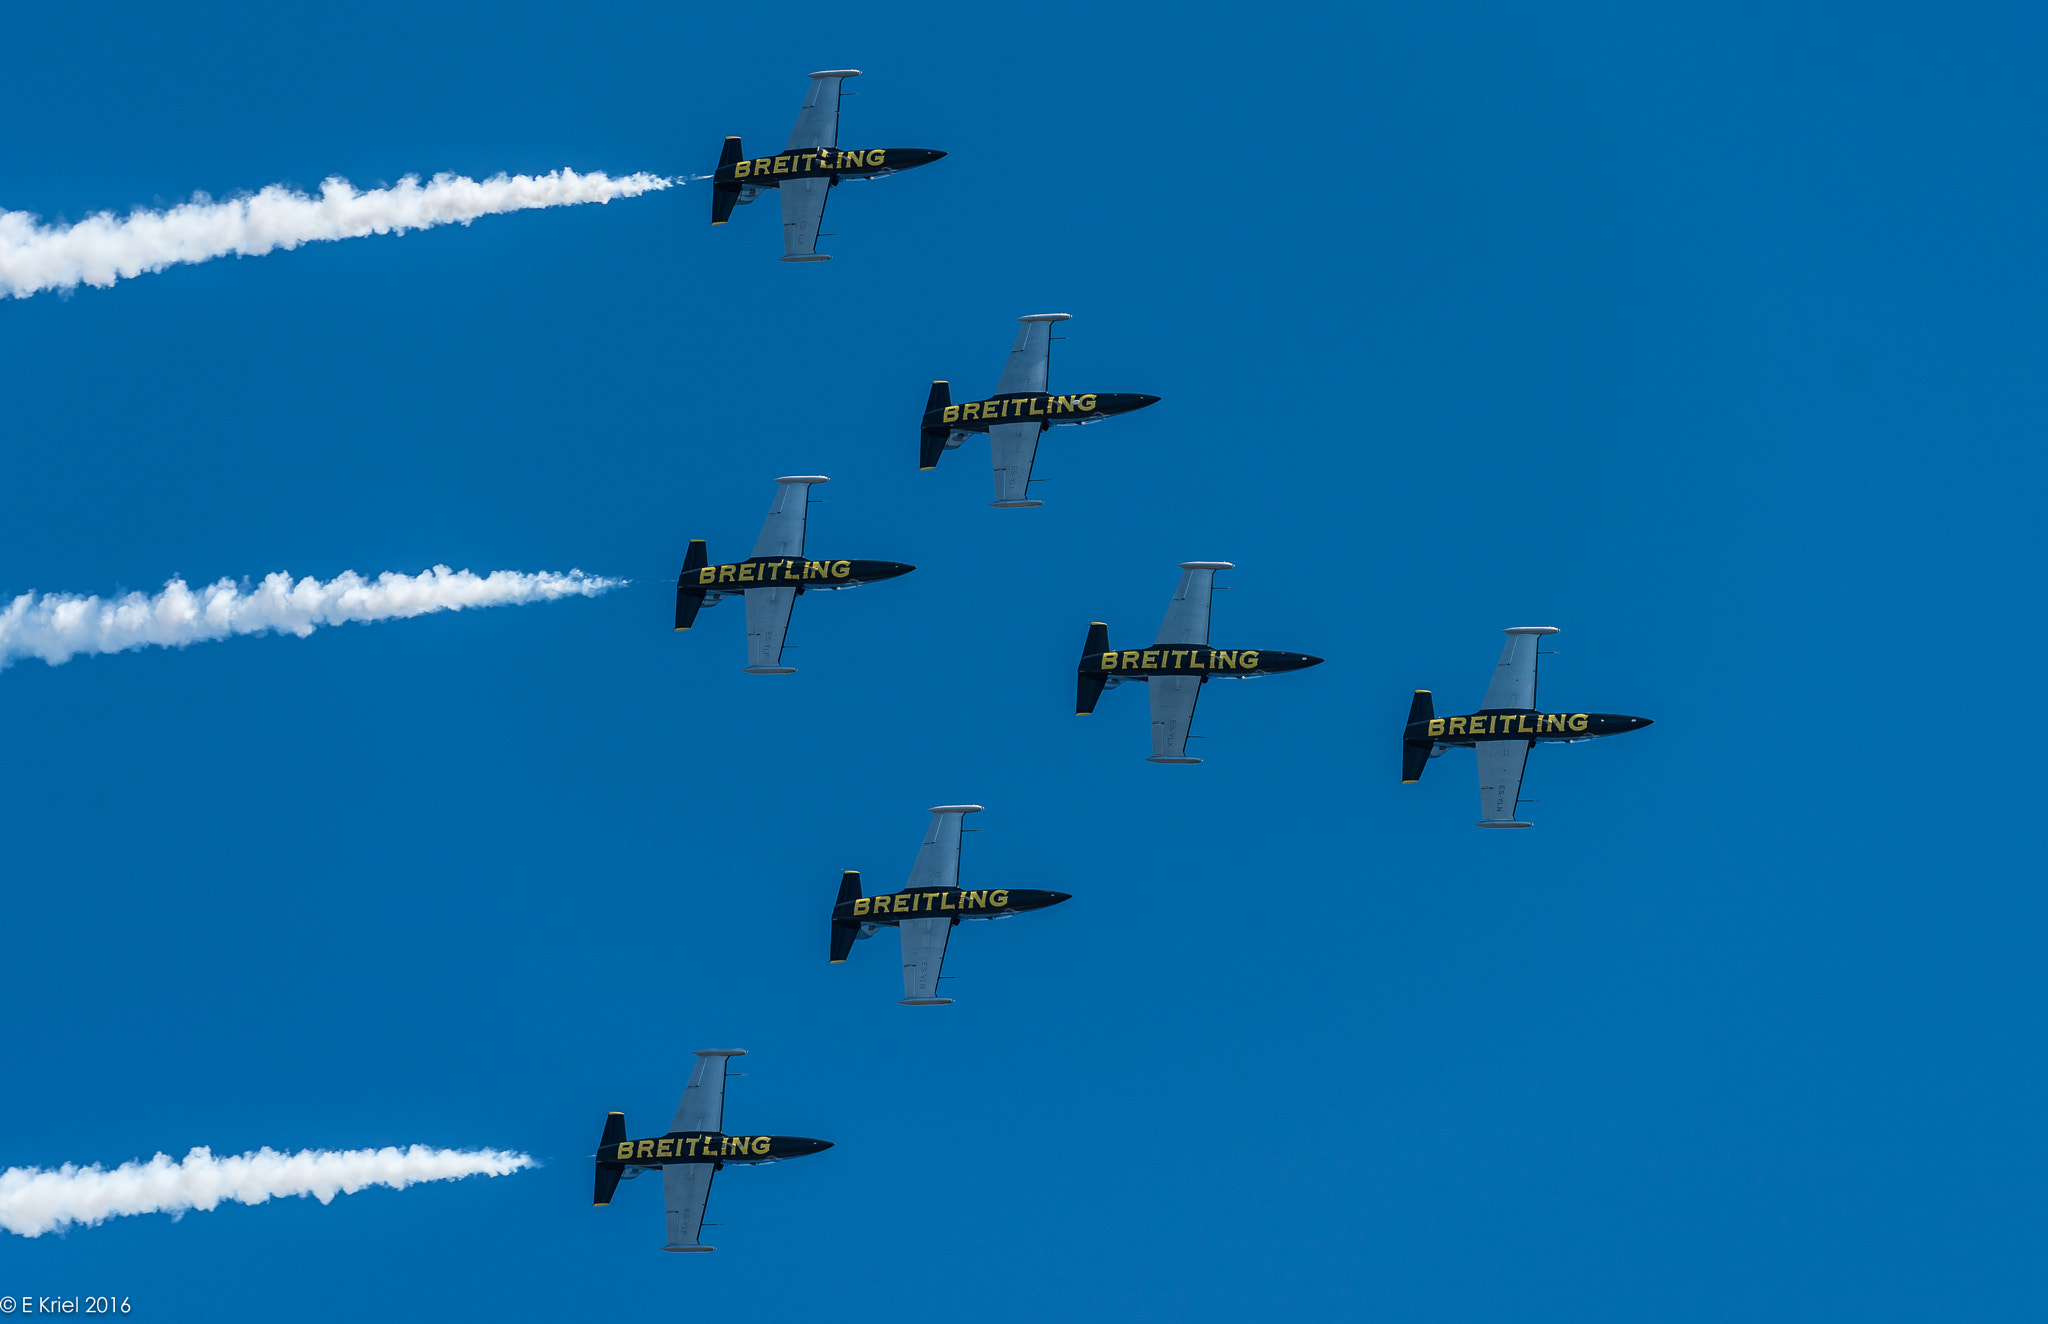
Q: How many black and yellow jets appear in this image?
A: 7